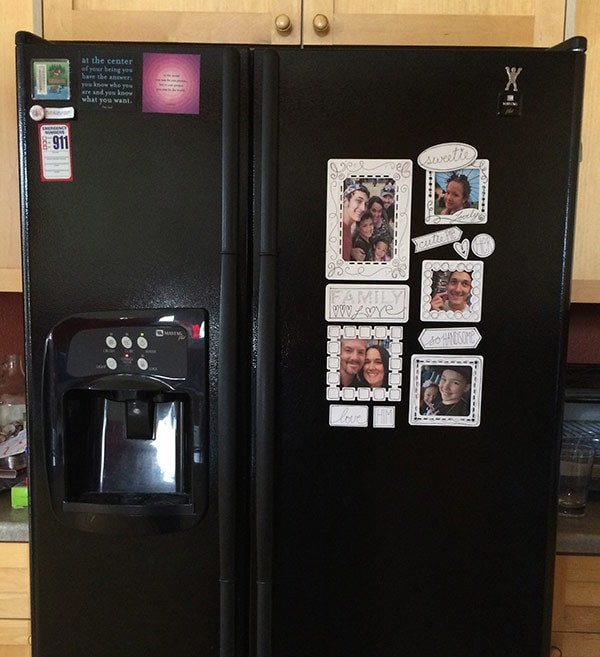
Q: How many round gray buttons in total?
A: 5